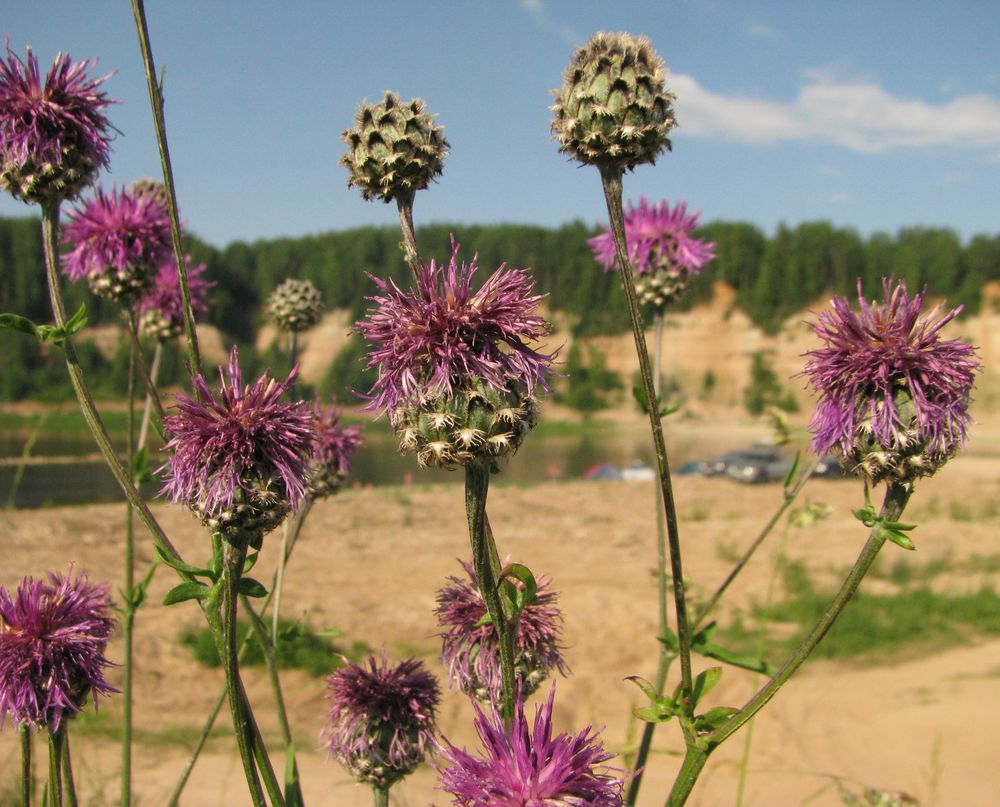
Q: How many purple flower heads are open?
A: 12